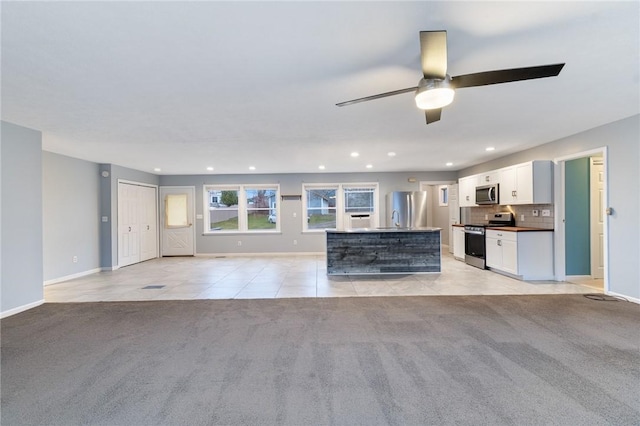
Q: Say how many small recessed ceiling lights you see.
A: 9